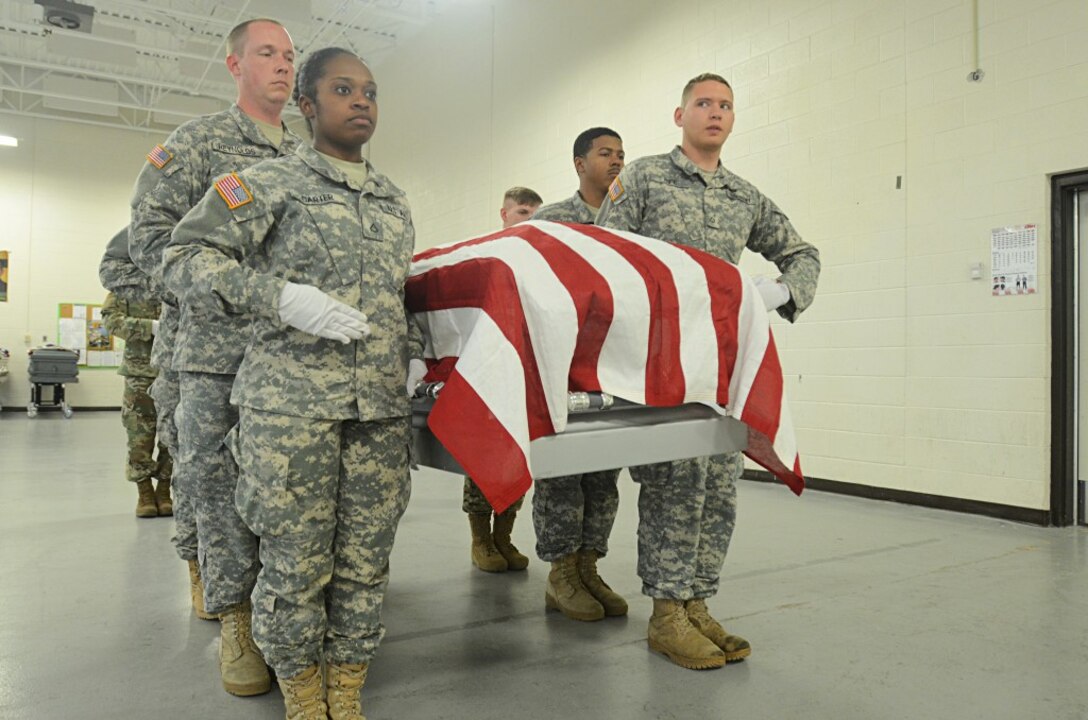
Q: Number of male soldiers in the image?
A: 4